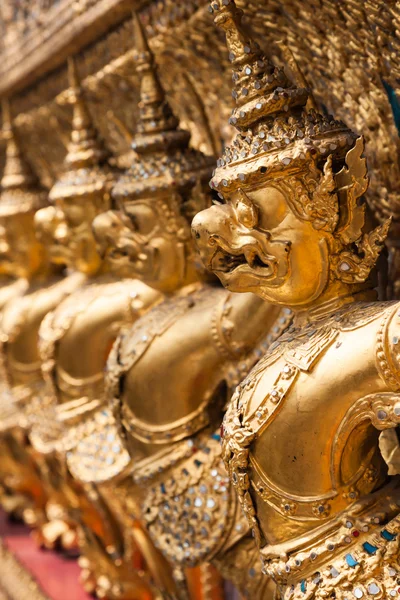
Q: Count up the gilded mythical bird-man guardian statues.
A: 4